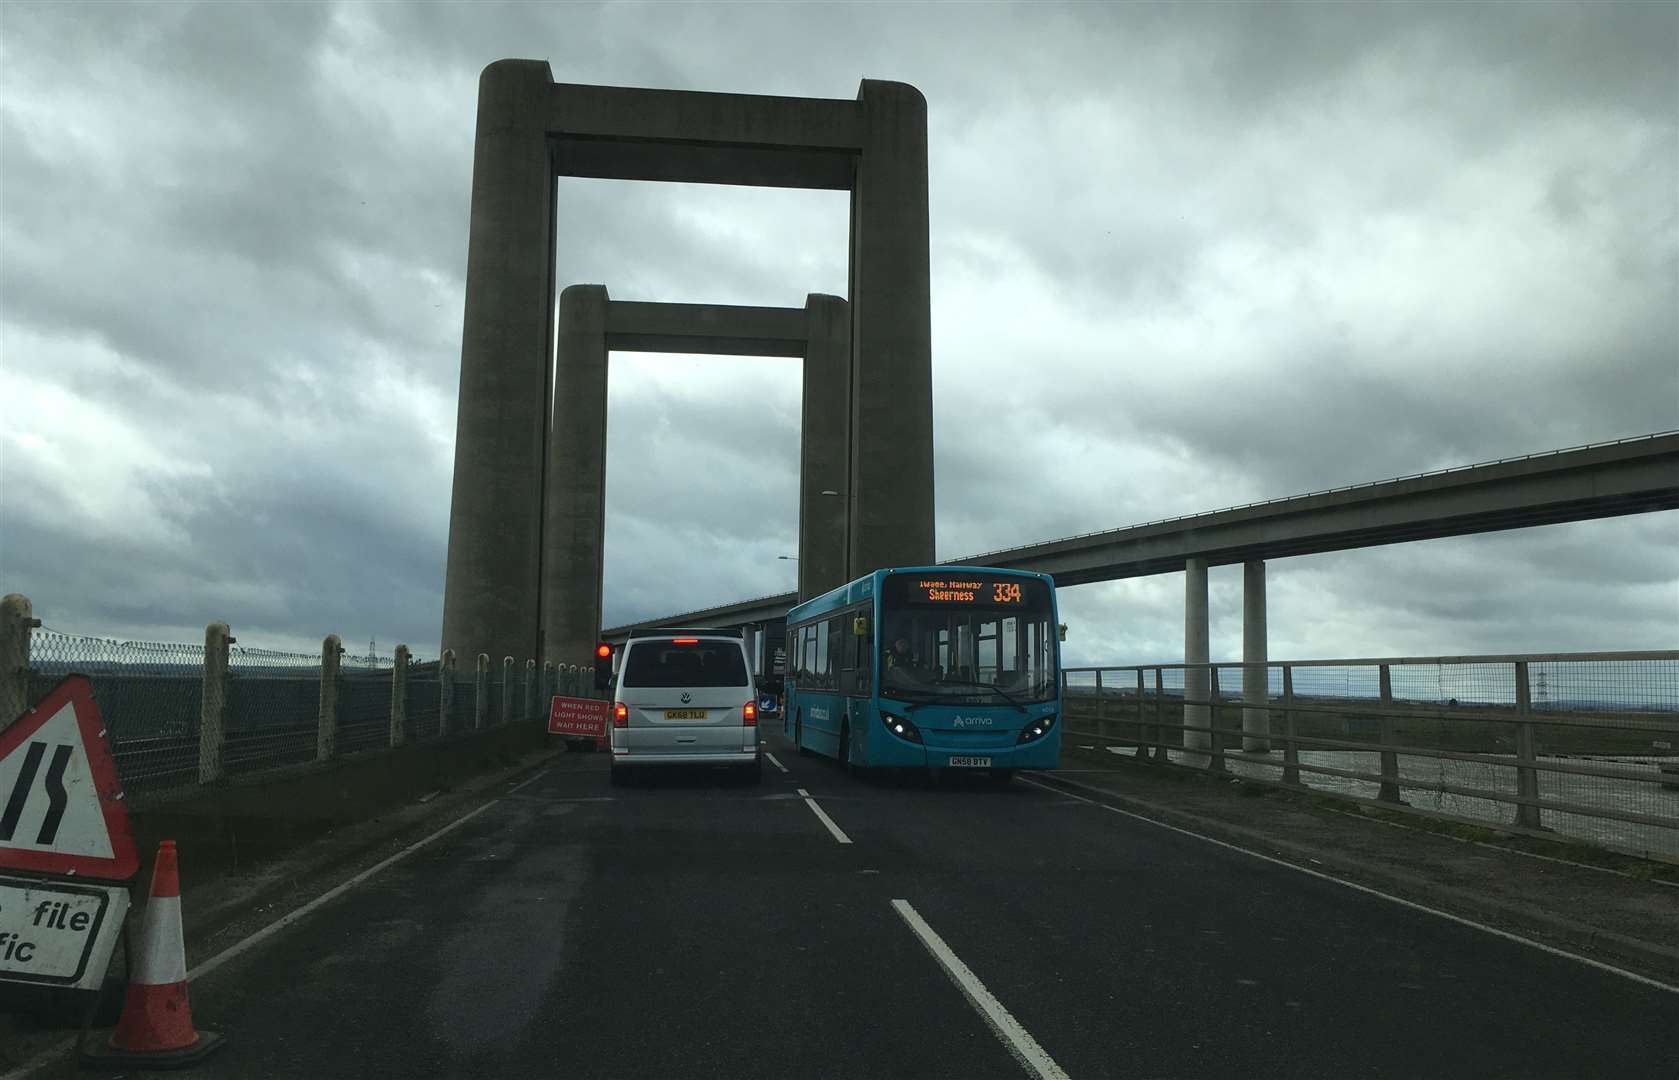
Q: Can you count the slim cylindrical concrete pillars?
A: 2